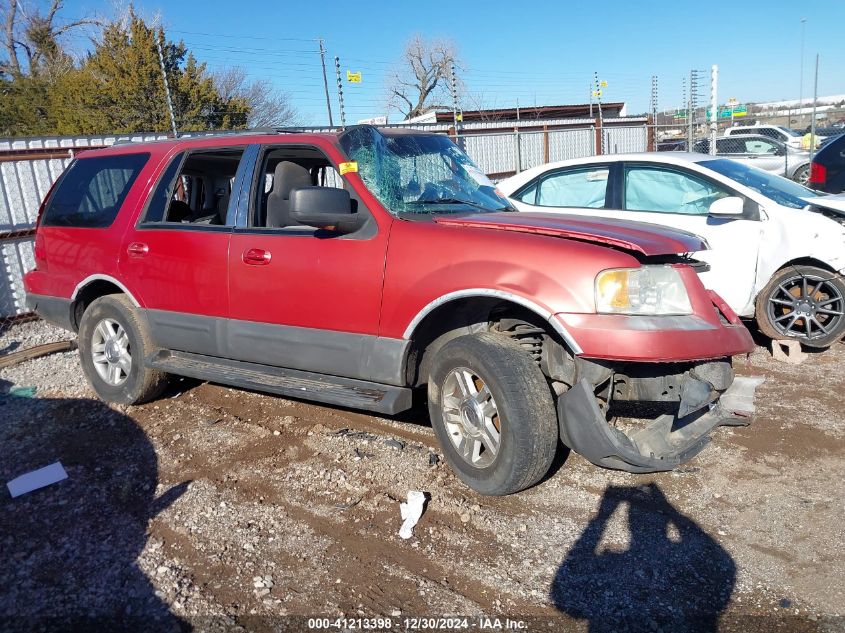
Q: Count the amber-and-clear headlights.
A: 1